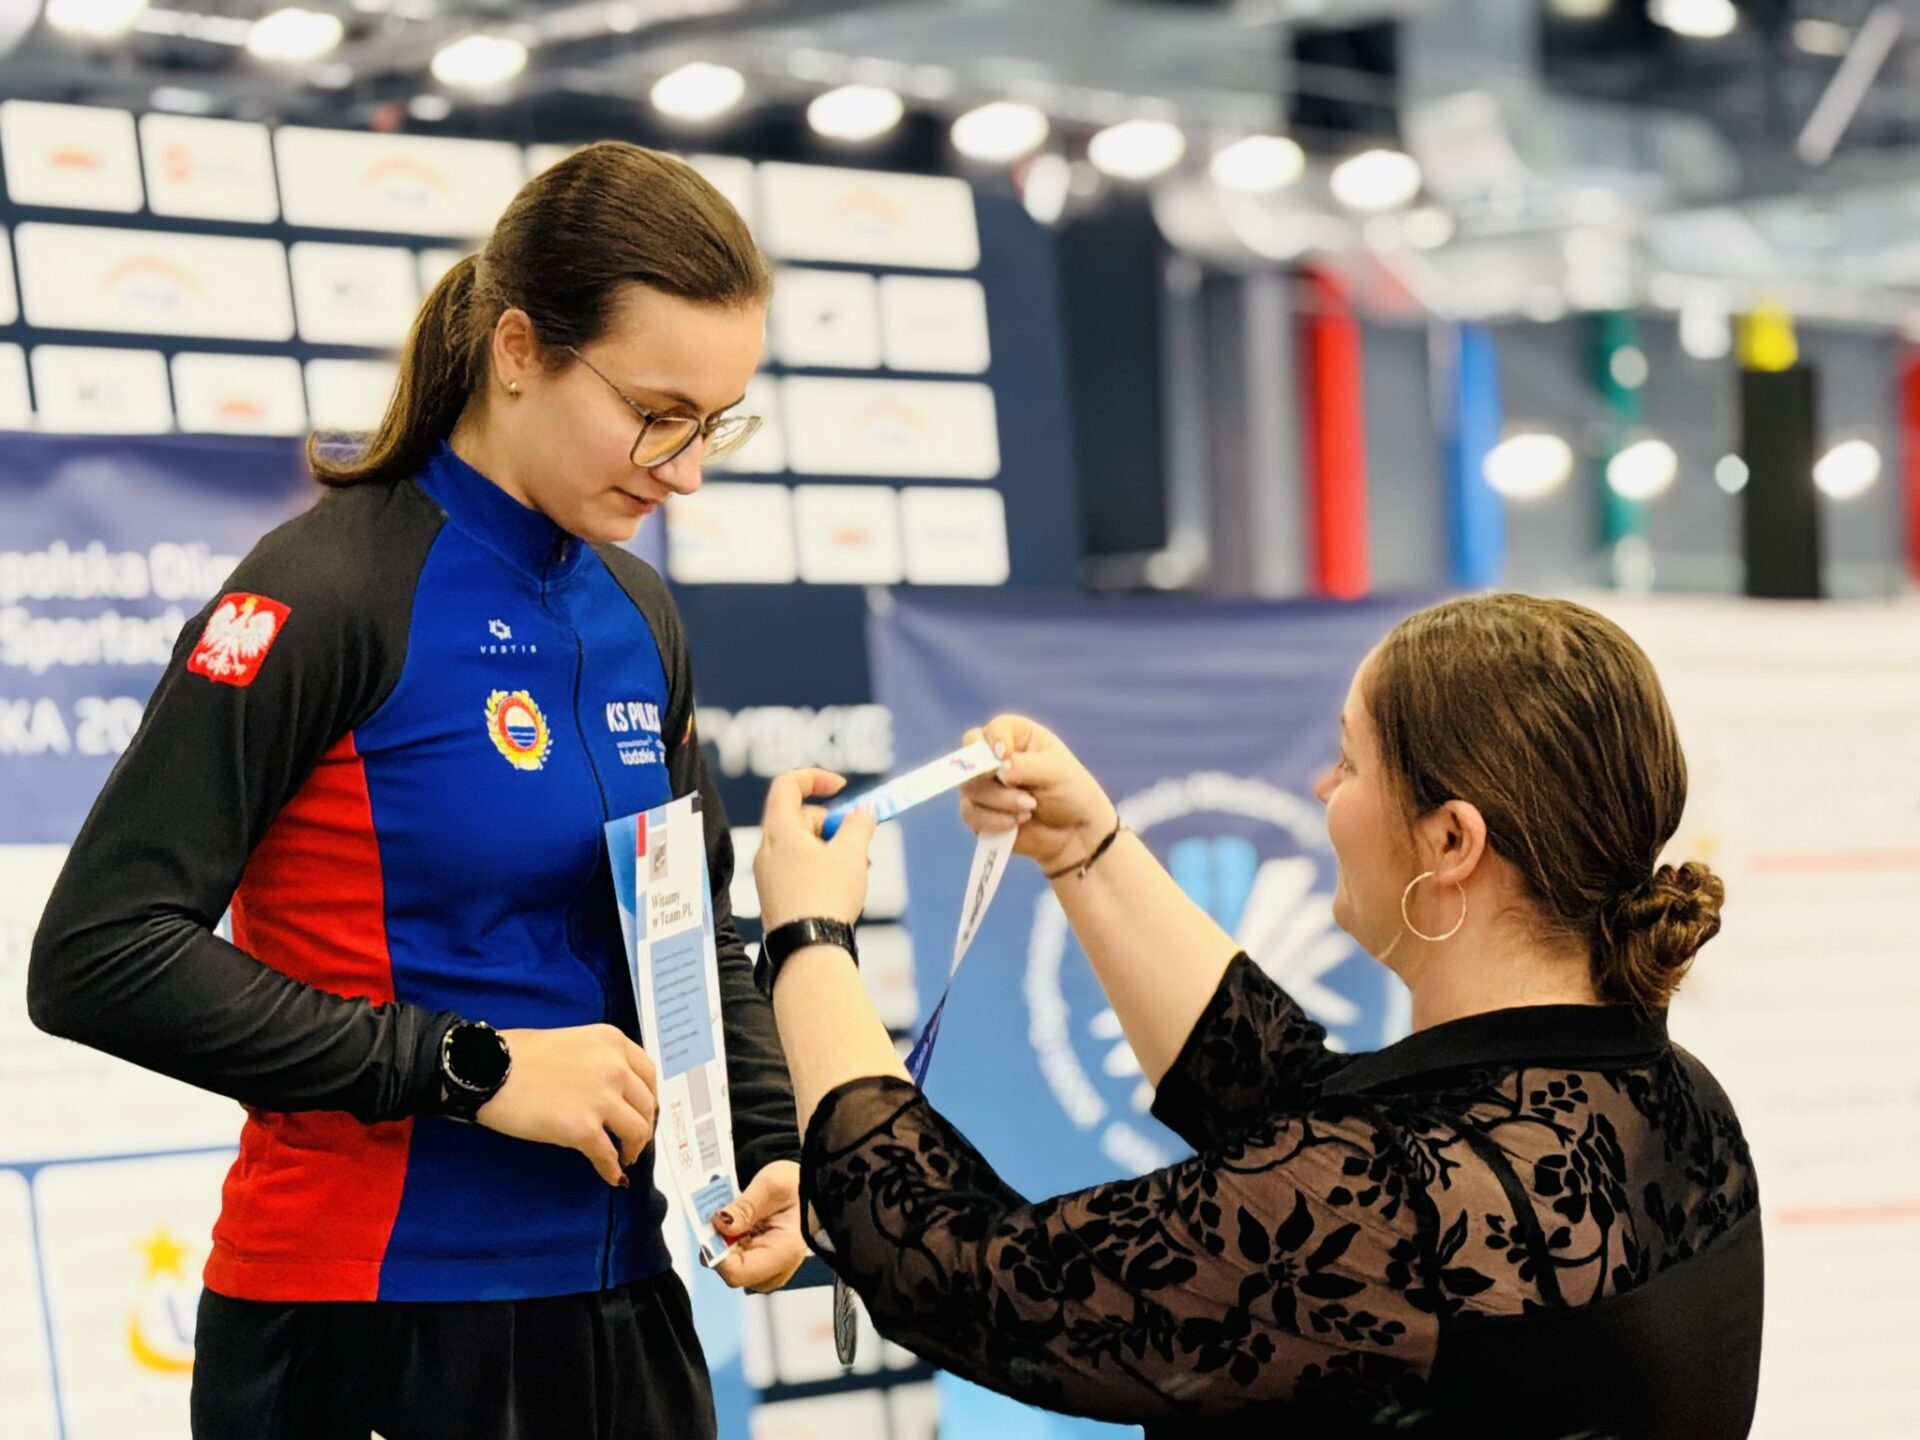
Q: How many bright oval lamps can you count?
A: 13